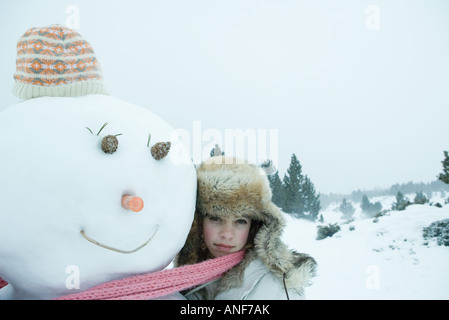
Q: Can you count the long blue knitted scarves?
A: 0